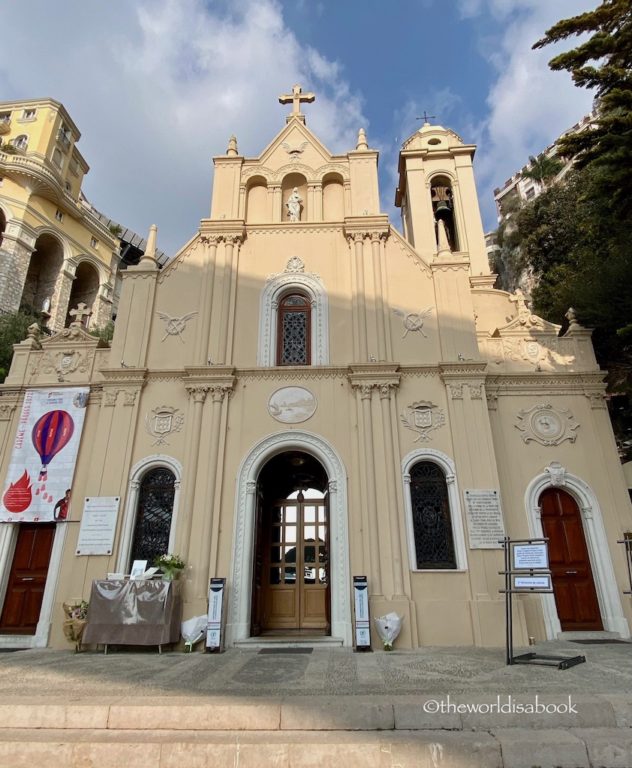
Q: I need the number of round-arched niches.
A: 3